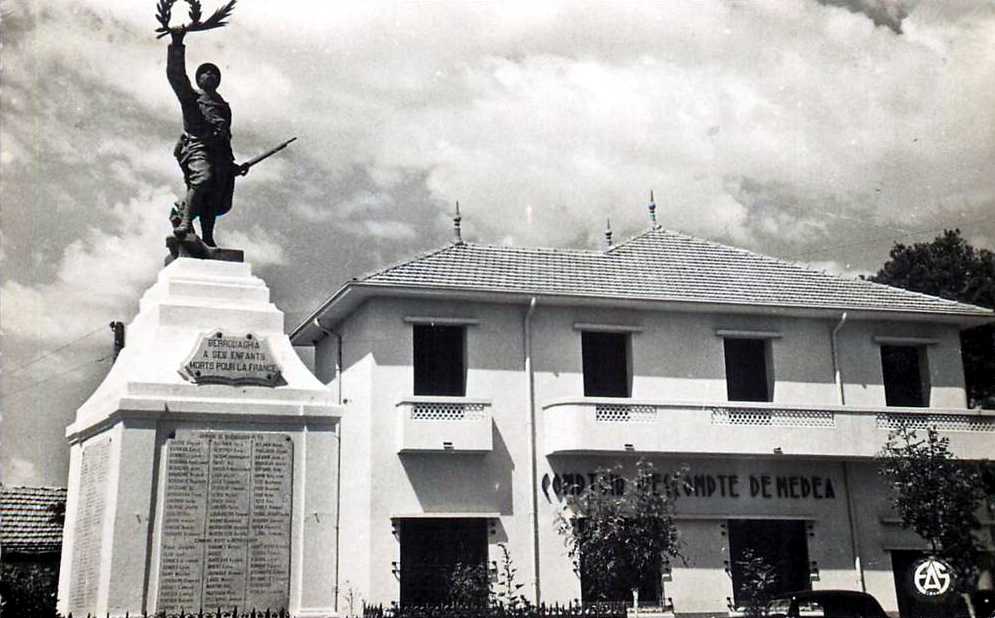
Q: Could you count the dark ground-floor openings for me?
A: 4